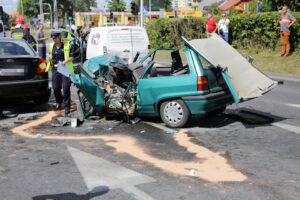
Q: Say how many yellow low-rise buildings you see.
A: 1